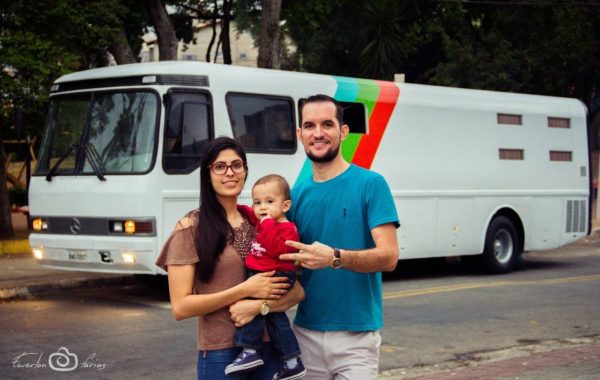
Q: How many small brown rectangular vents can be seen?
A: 4